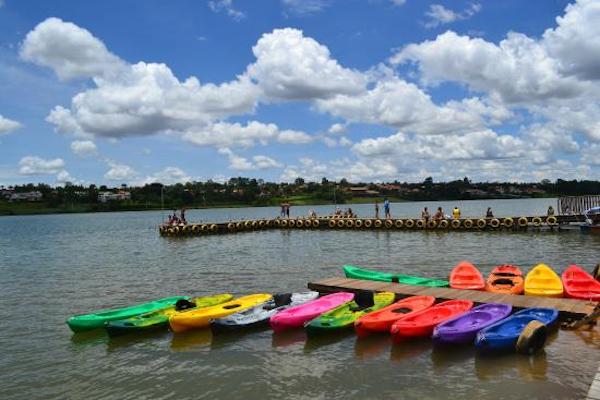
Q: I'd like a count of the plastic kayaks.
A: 15